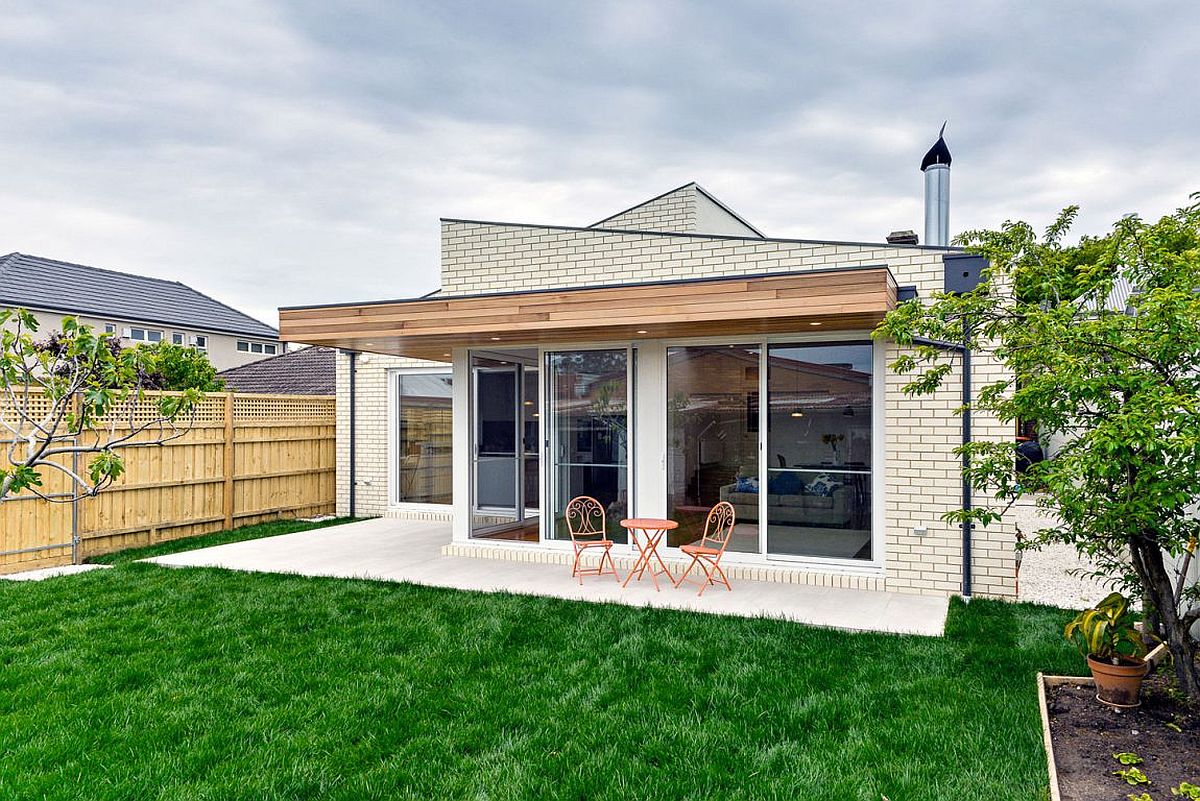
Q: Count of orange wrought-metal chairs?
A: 2